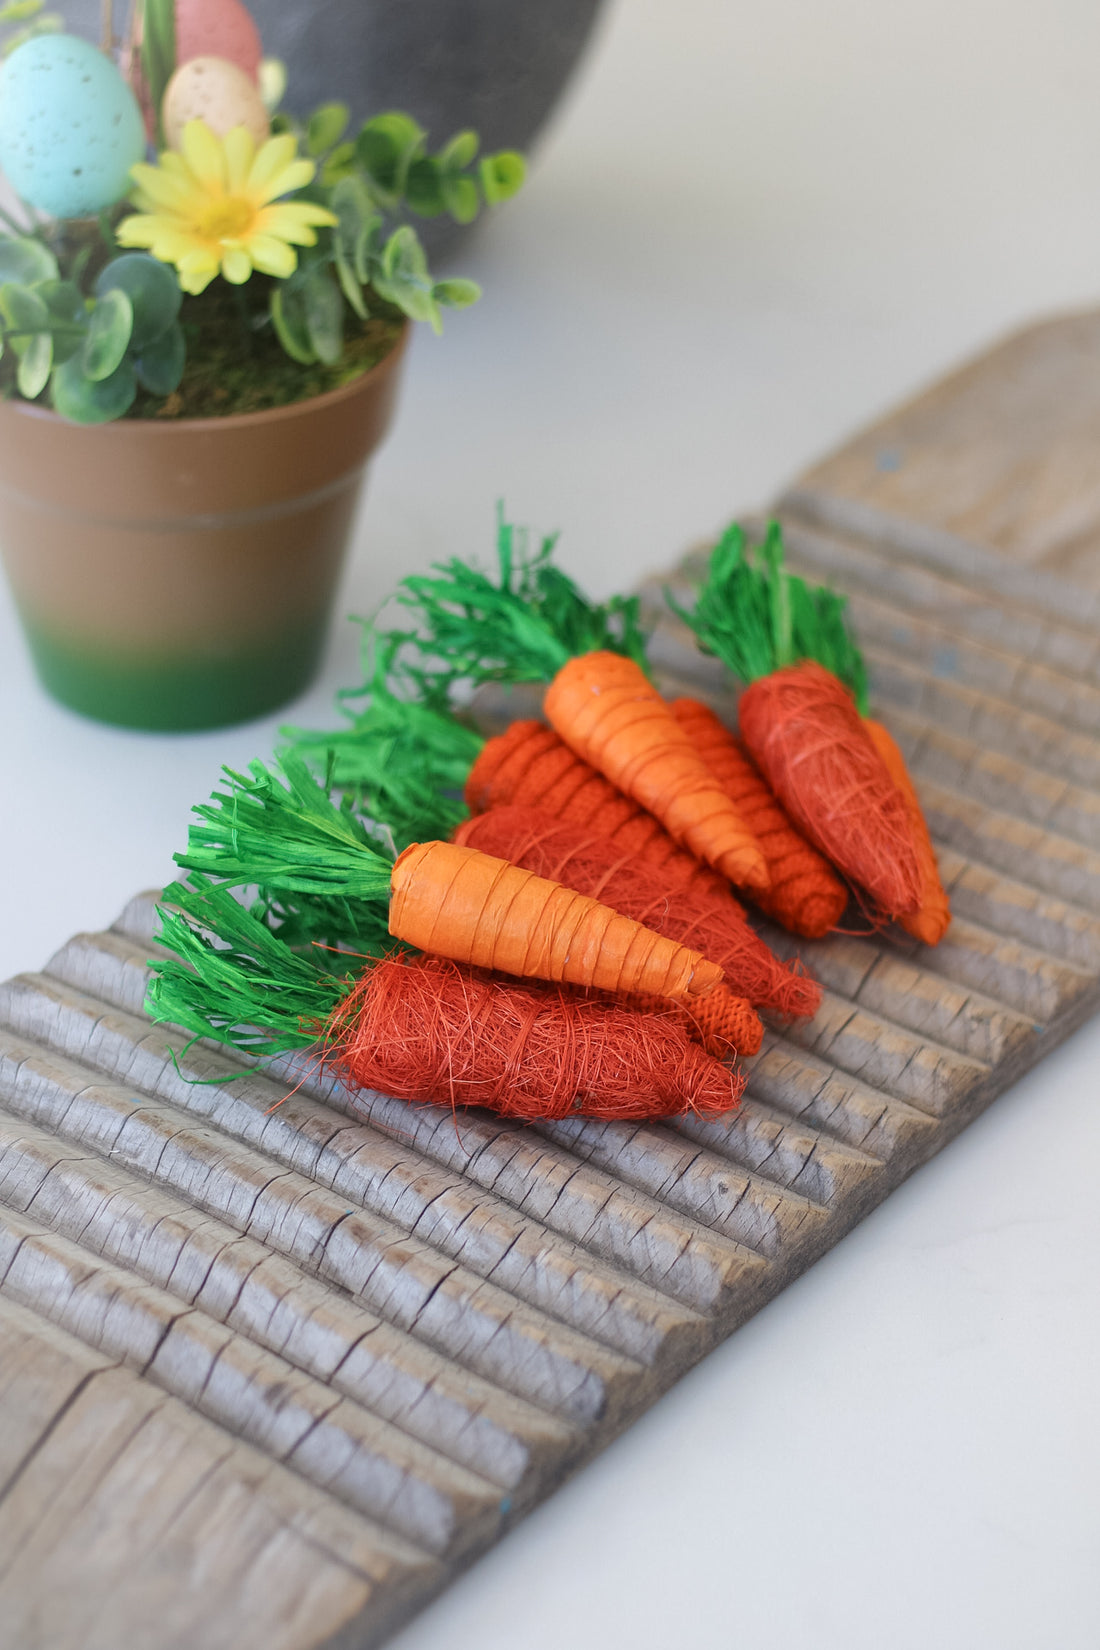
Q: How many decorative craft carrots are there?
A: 9